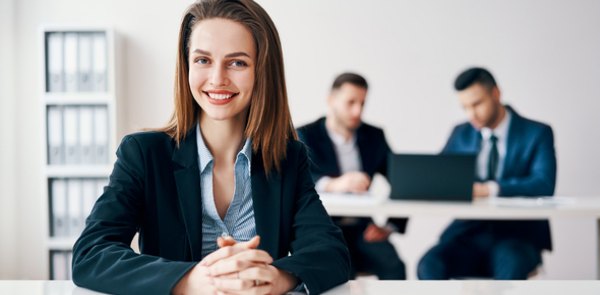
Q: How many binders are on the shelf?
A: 14